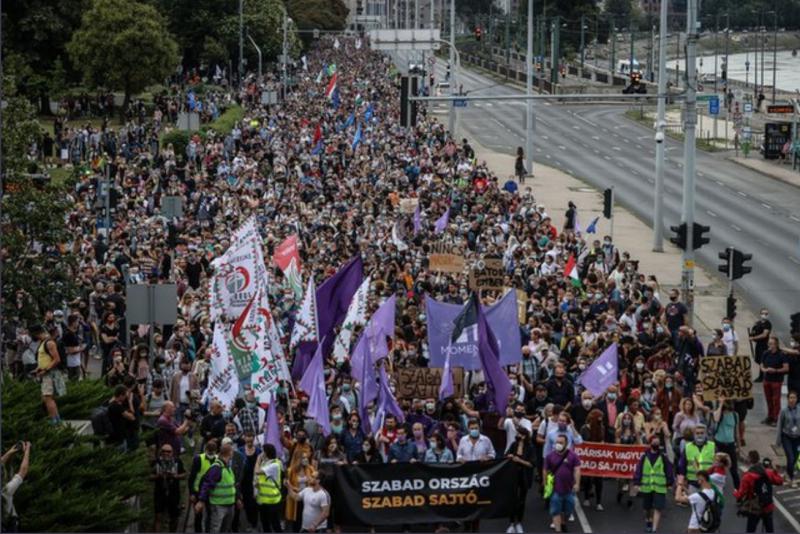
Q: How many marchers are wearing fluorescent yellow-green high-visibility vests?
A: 5